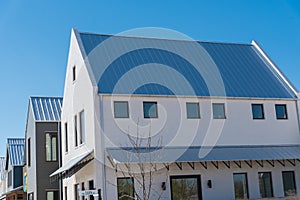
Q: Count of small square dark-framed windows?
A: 6